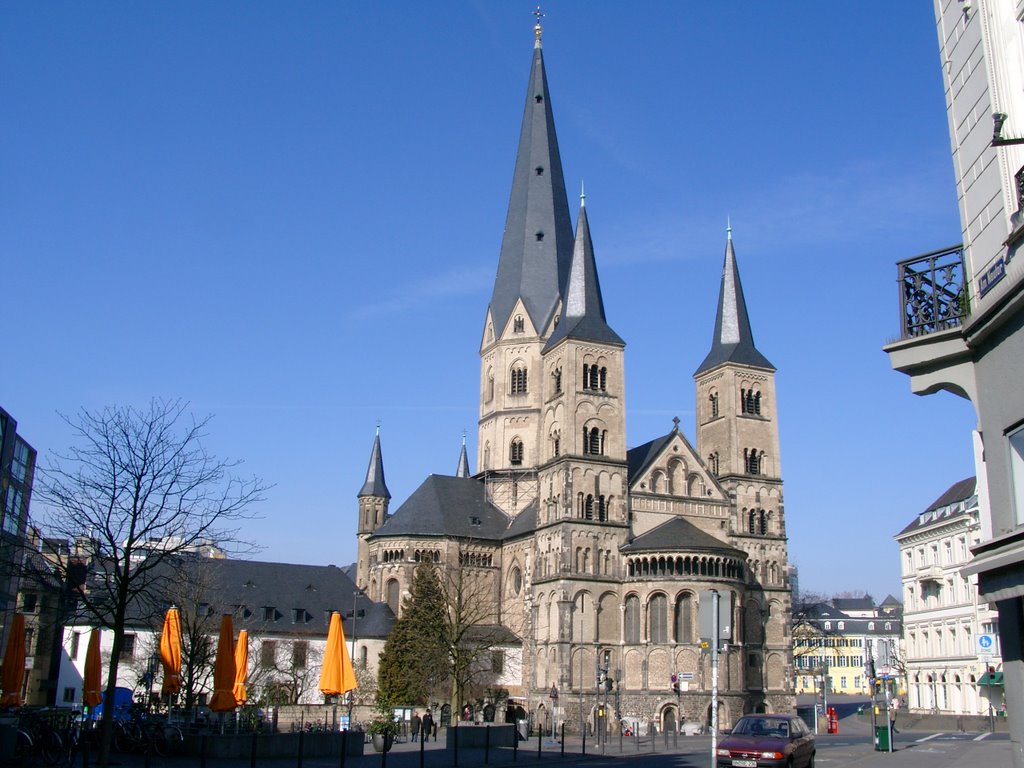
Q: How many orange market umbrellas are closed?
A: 6